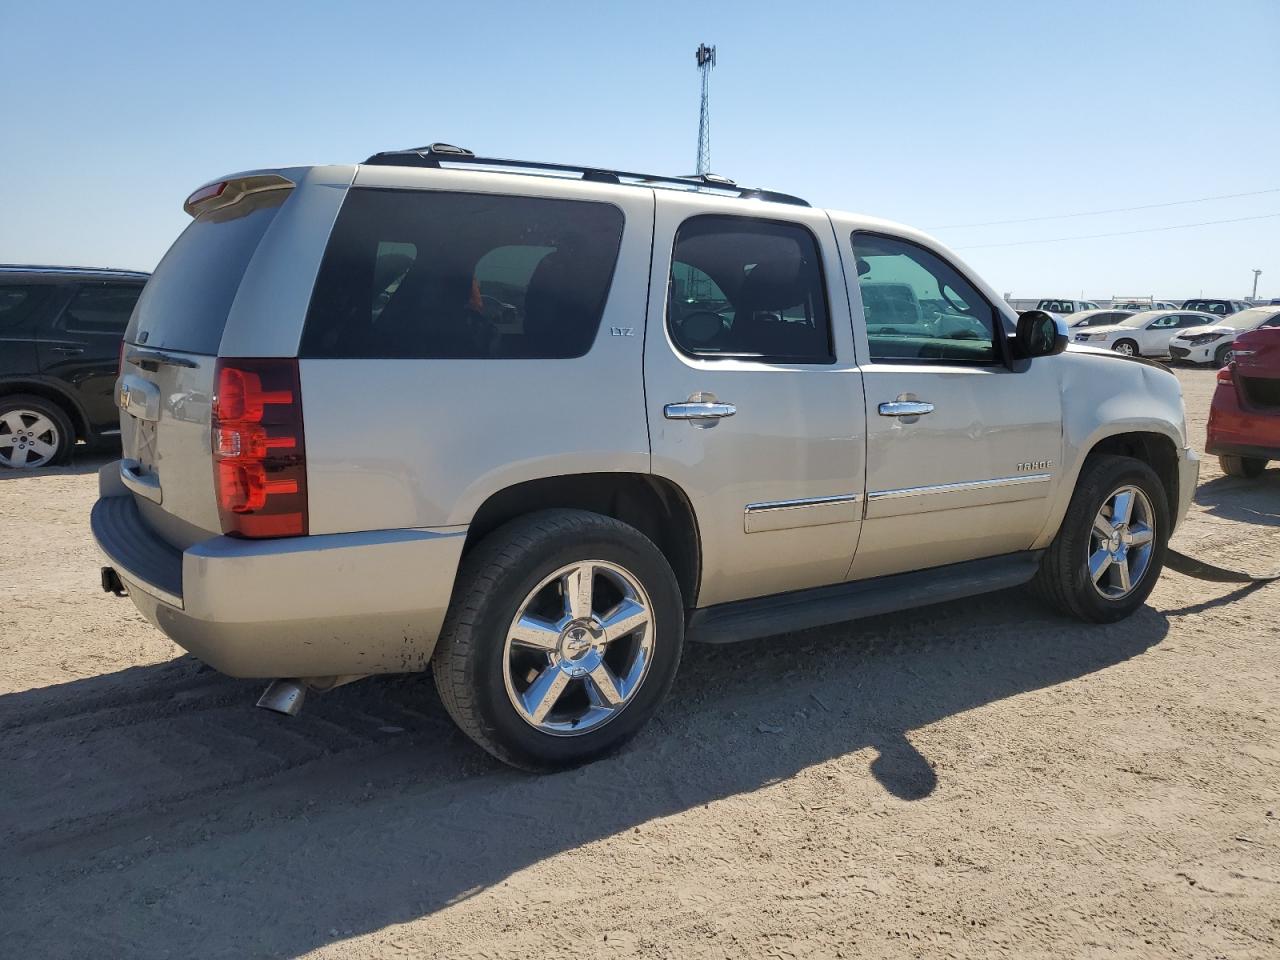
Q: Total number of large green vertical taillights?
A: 0